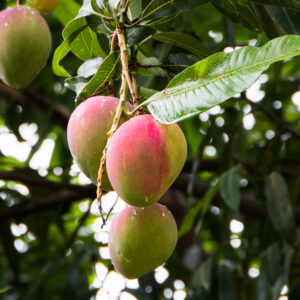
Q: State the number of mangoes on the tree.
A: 5